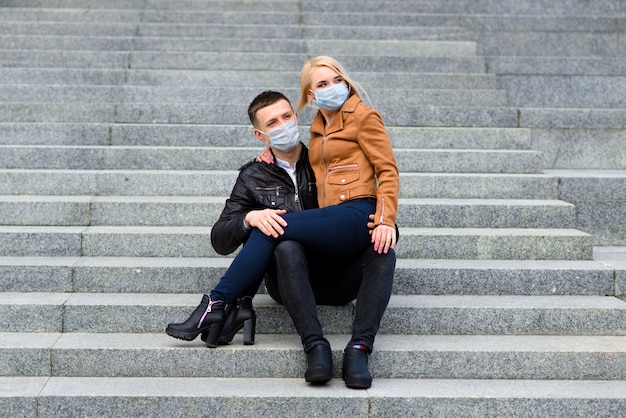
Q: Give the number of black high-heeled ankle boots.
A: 2